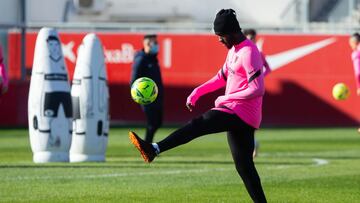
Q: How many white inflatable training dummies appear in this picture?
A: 2